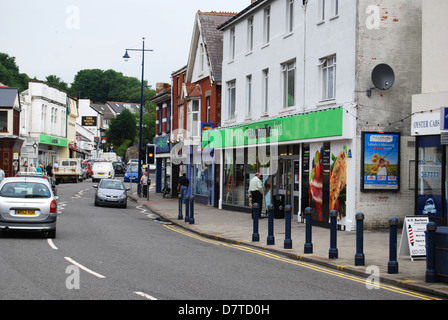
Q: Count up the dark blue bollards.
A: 11